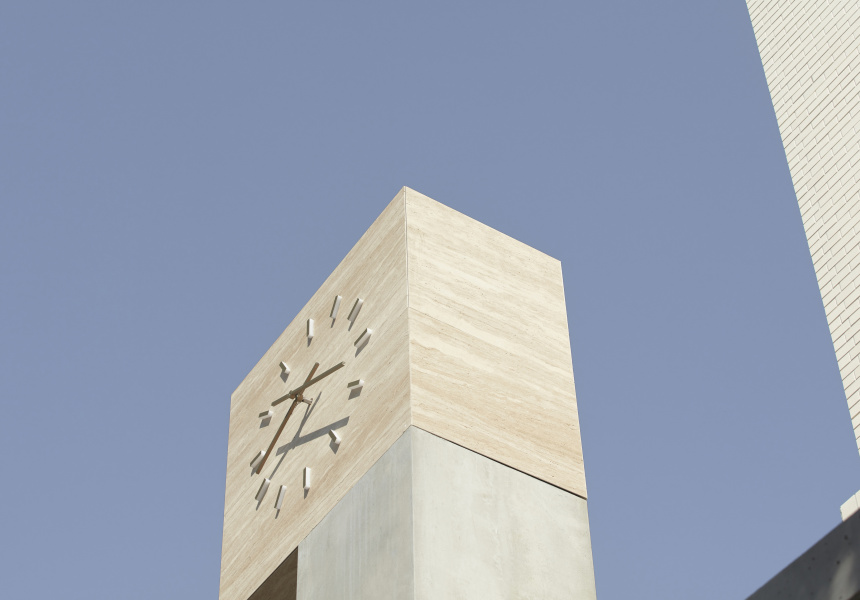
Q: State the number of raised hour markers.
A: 12